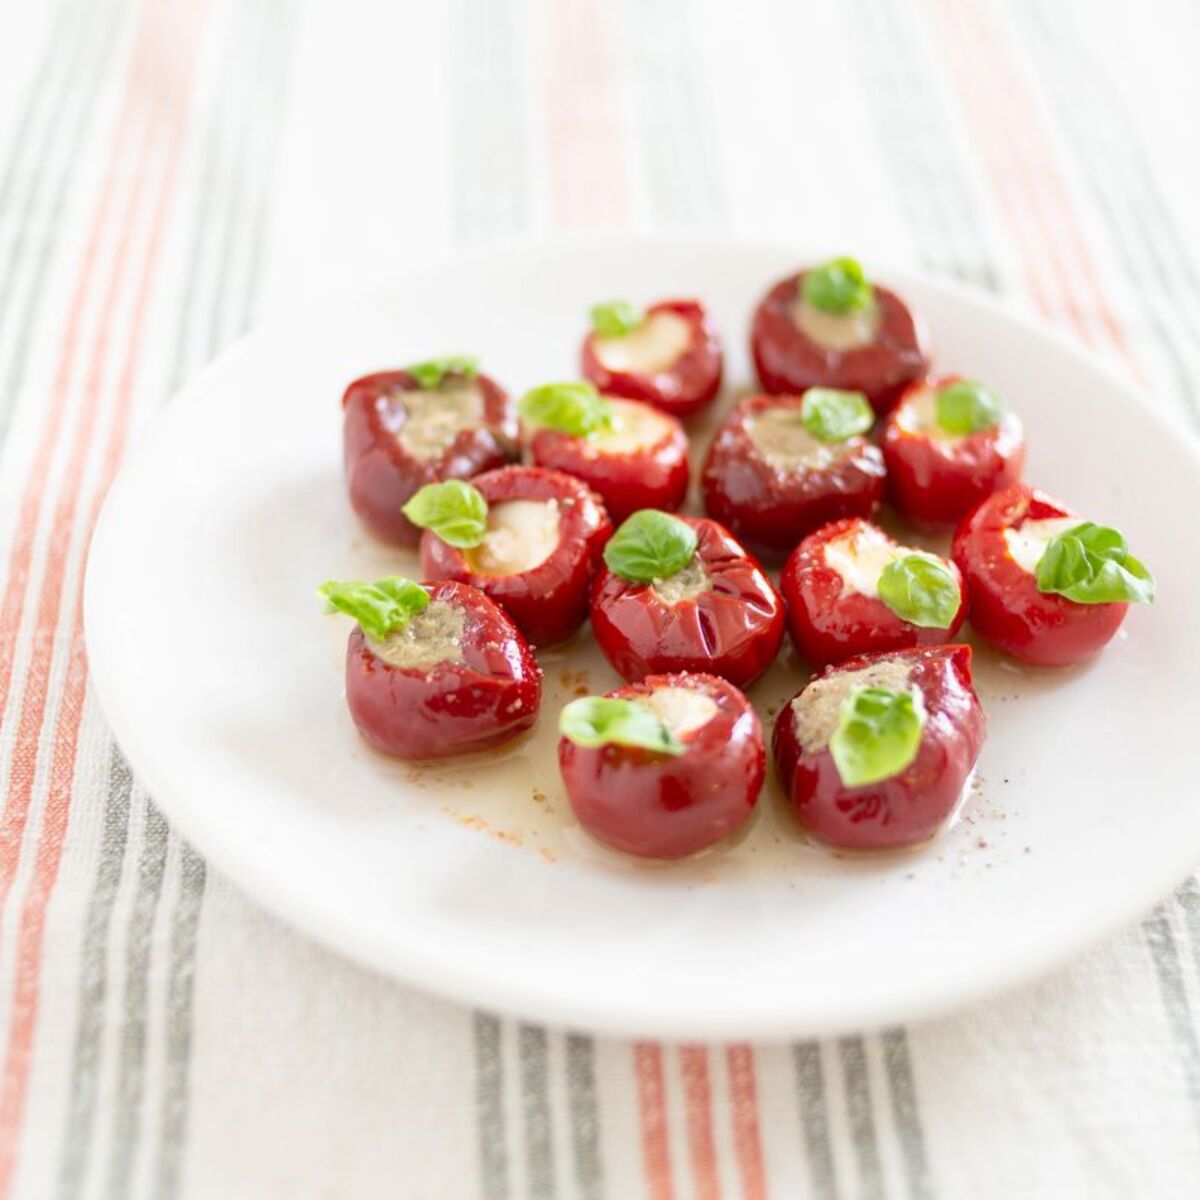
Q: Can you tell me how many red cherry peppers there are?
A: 13